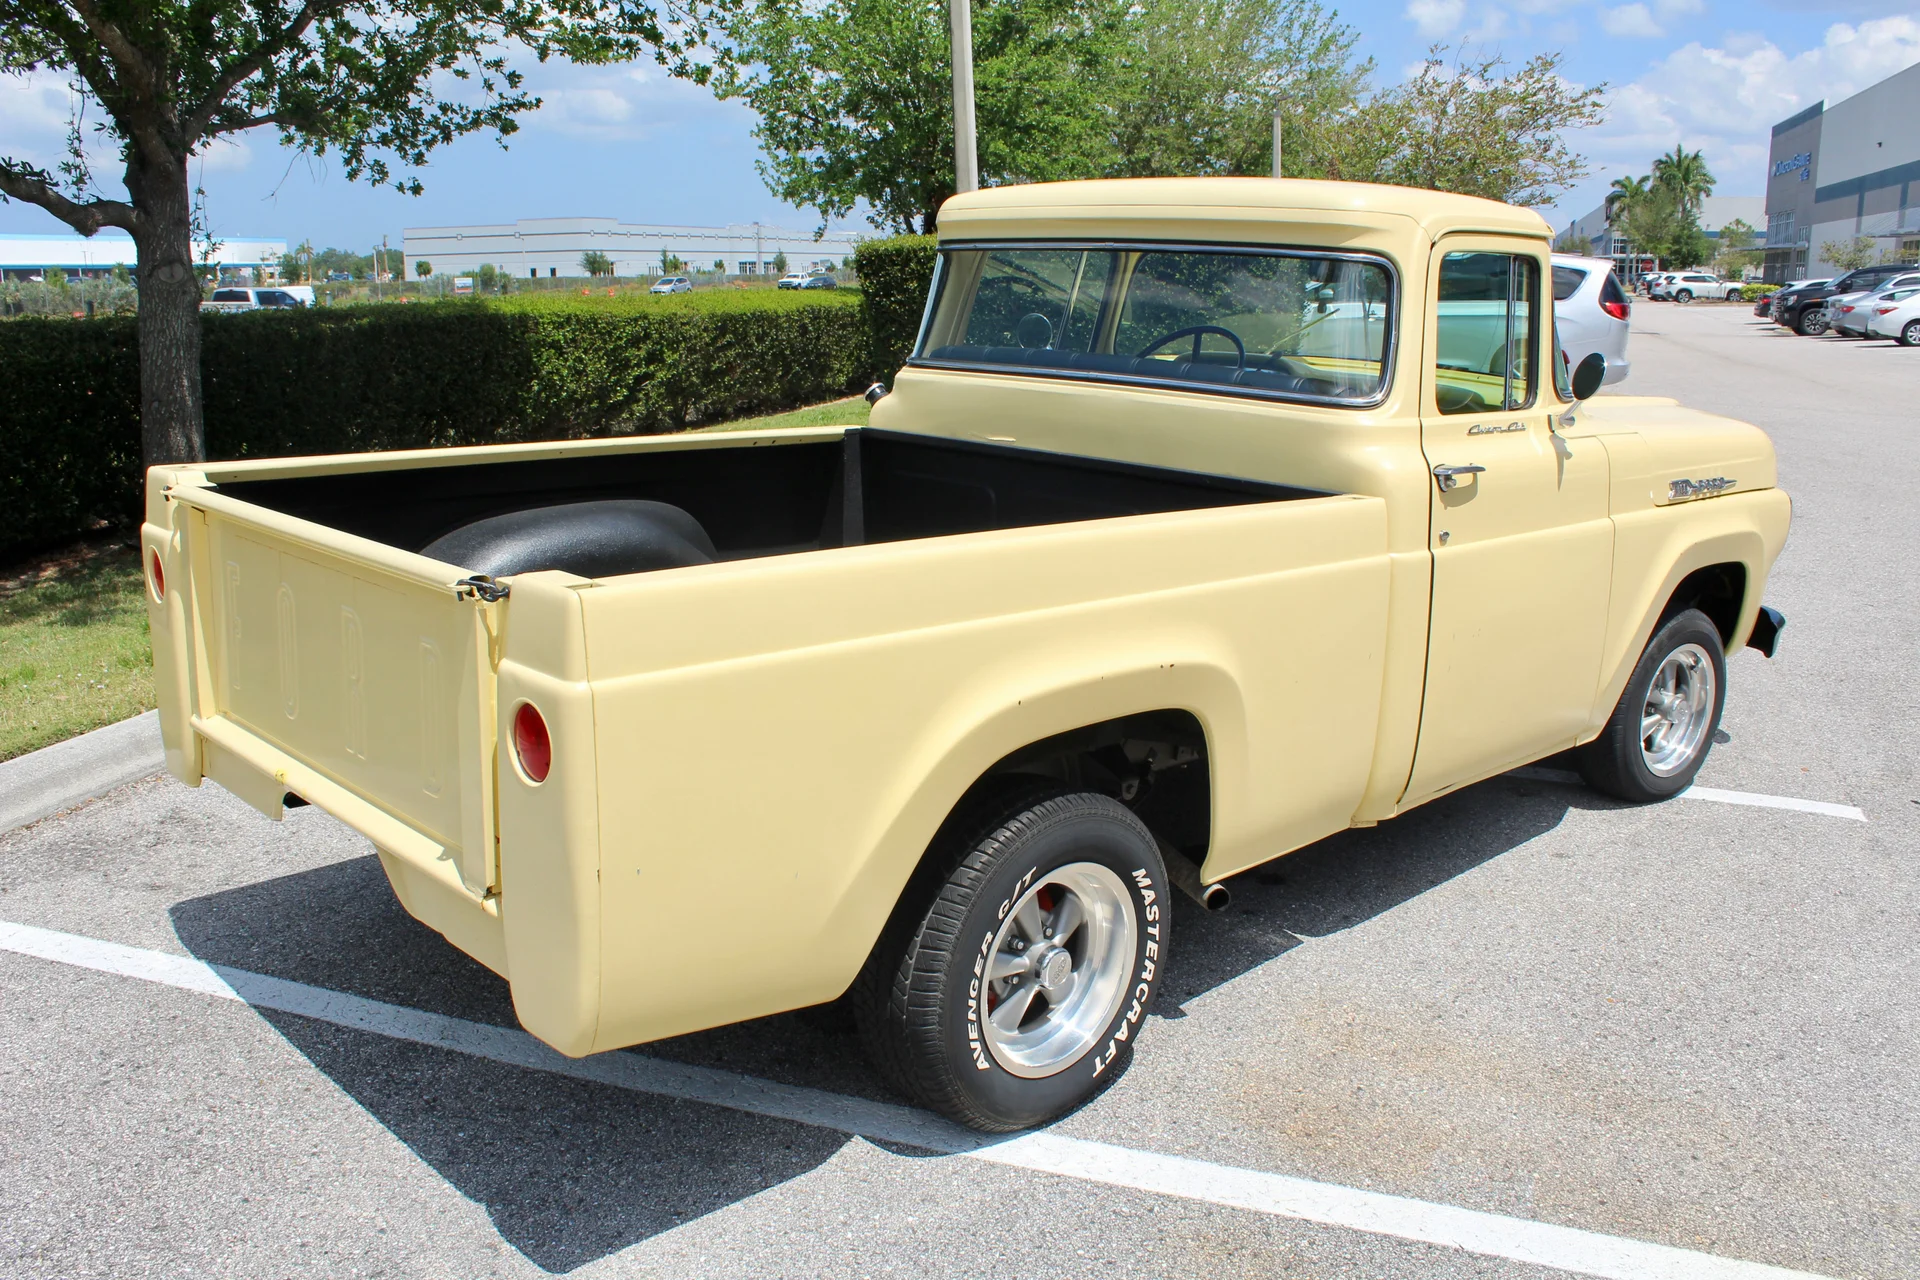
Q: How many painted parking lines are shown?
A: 2